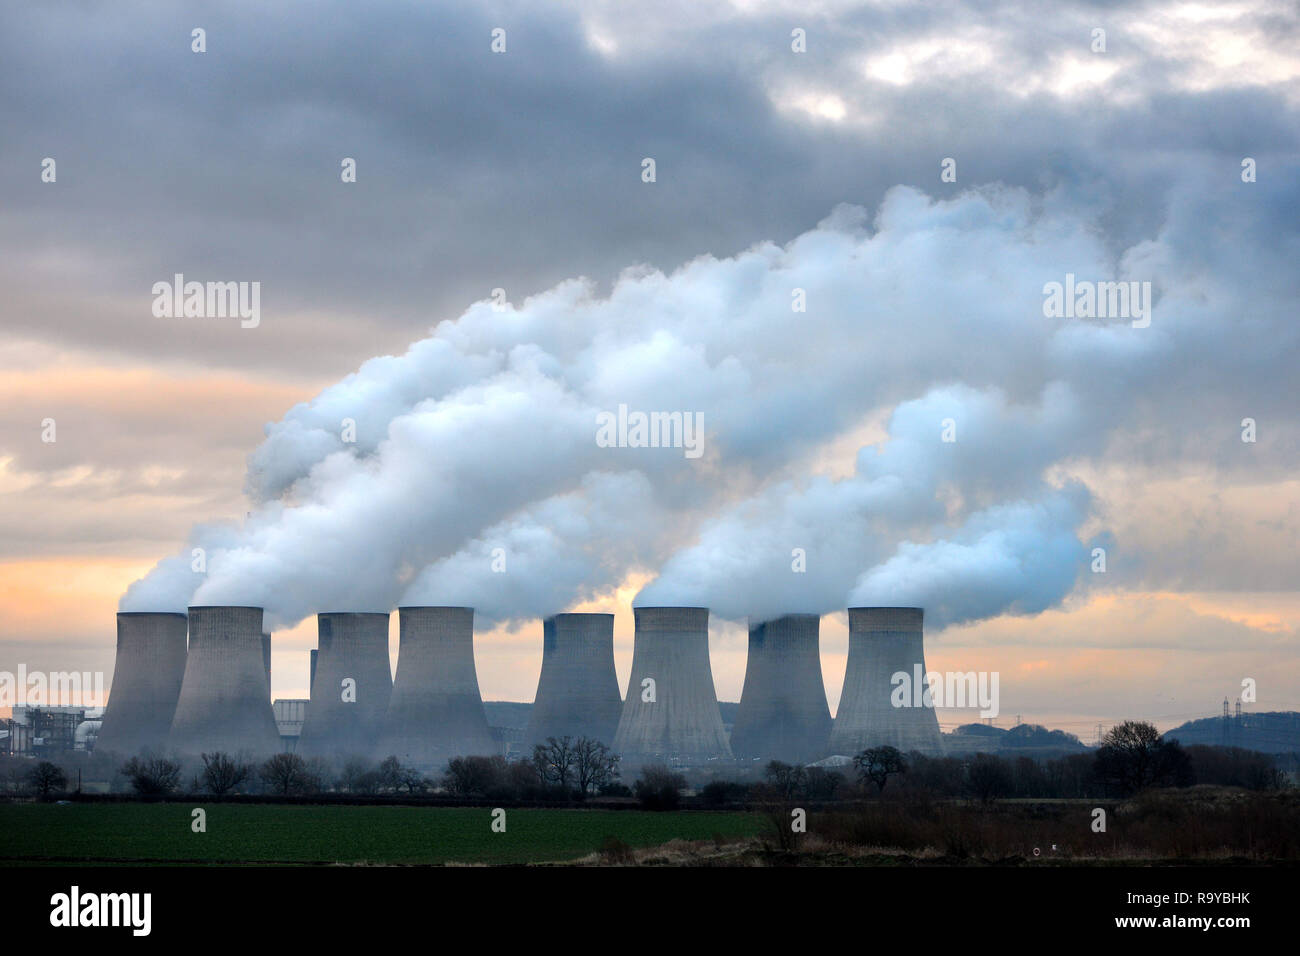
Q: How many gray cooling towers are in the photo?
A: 8